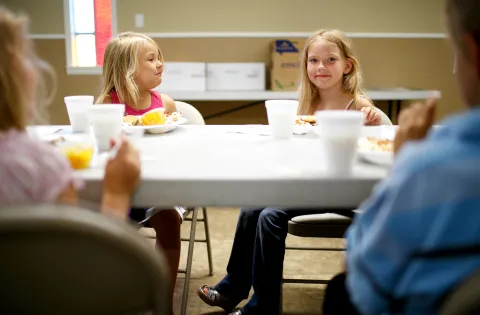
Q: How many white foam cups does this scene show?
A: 4